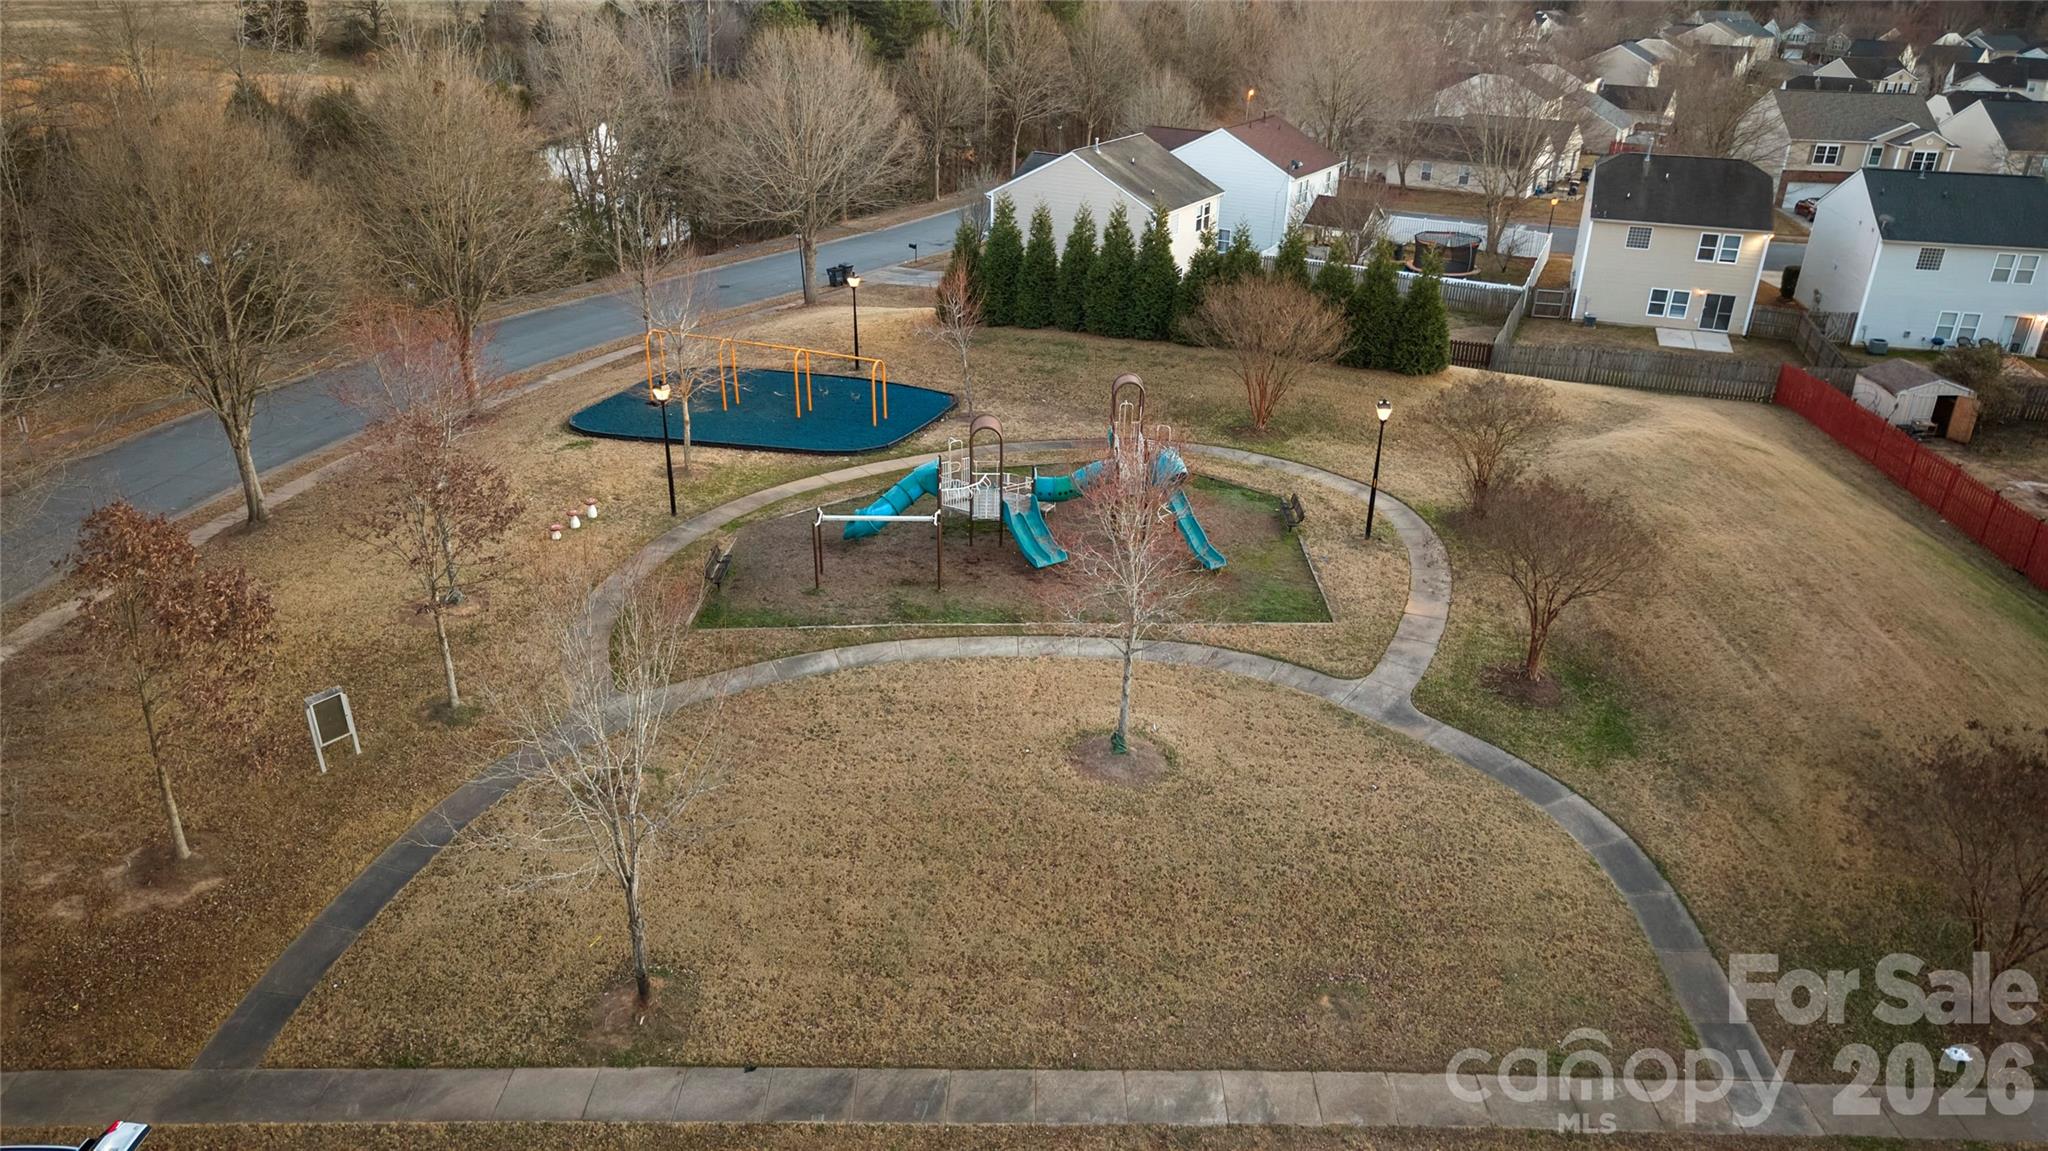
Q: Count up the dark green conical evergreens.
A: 12